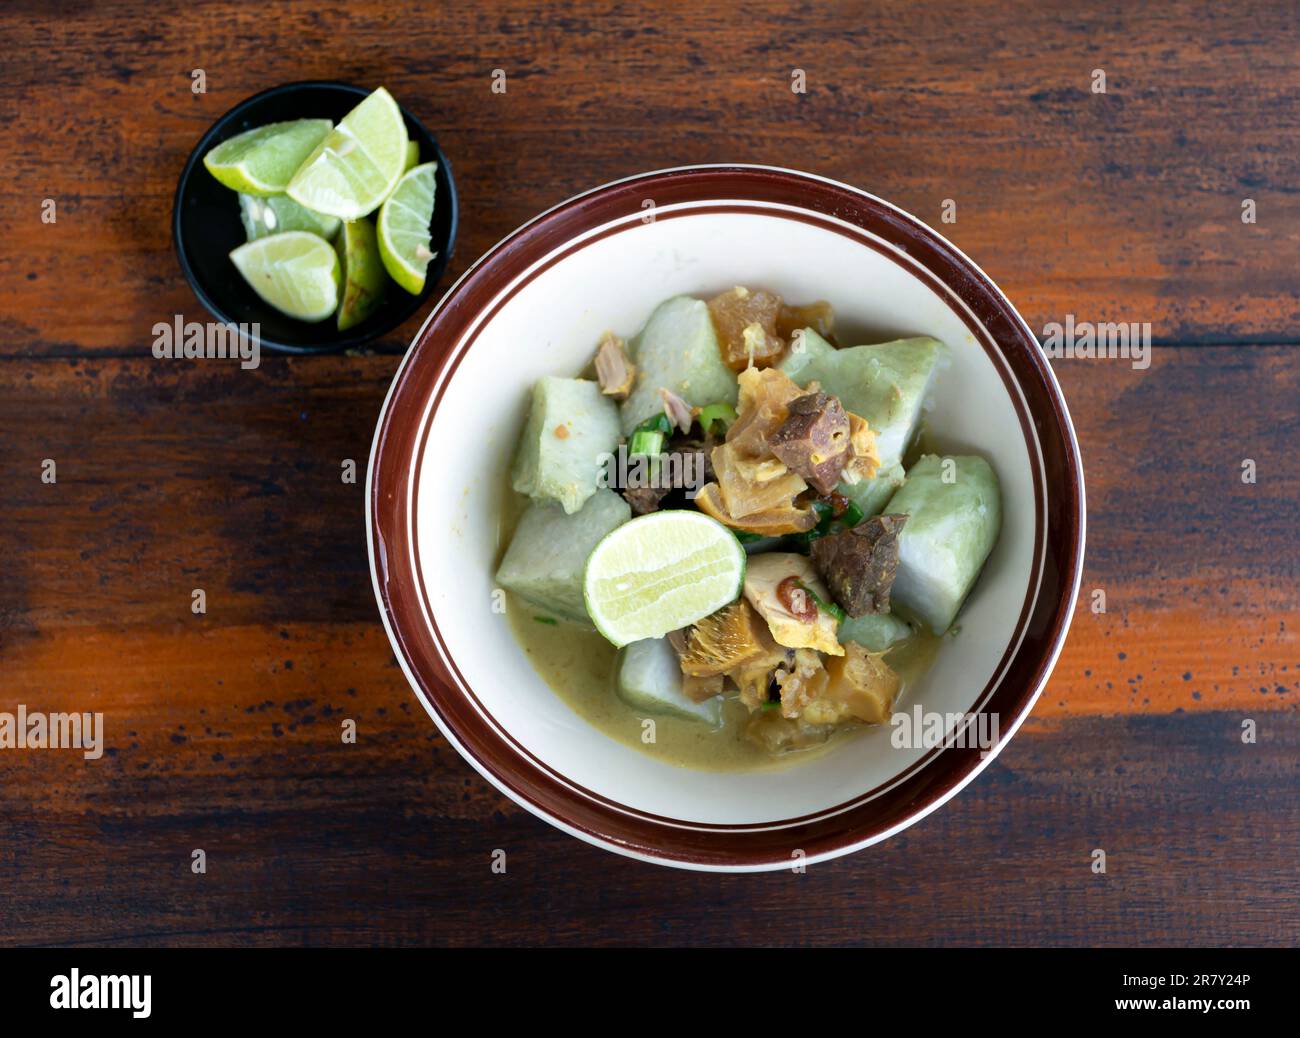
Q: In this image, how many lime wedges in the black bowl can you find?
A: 7